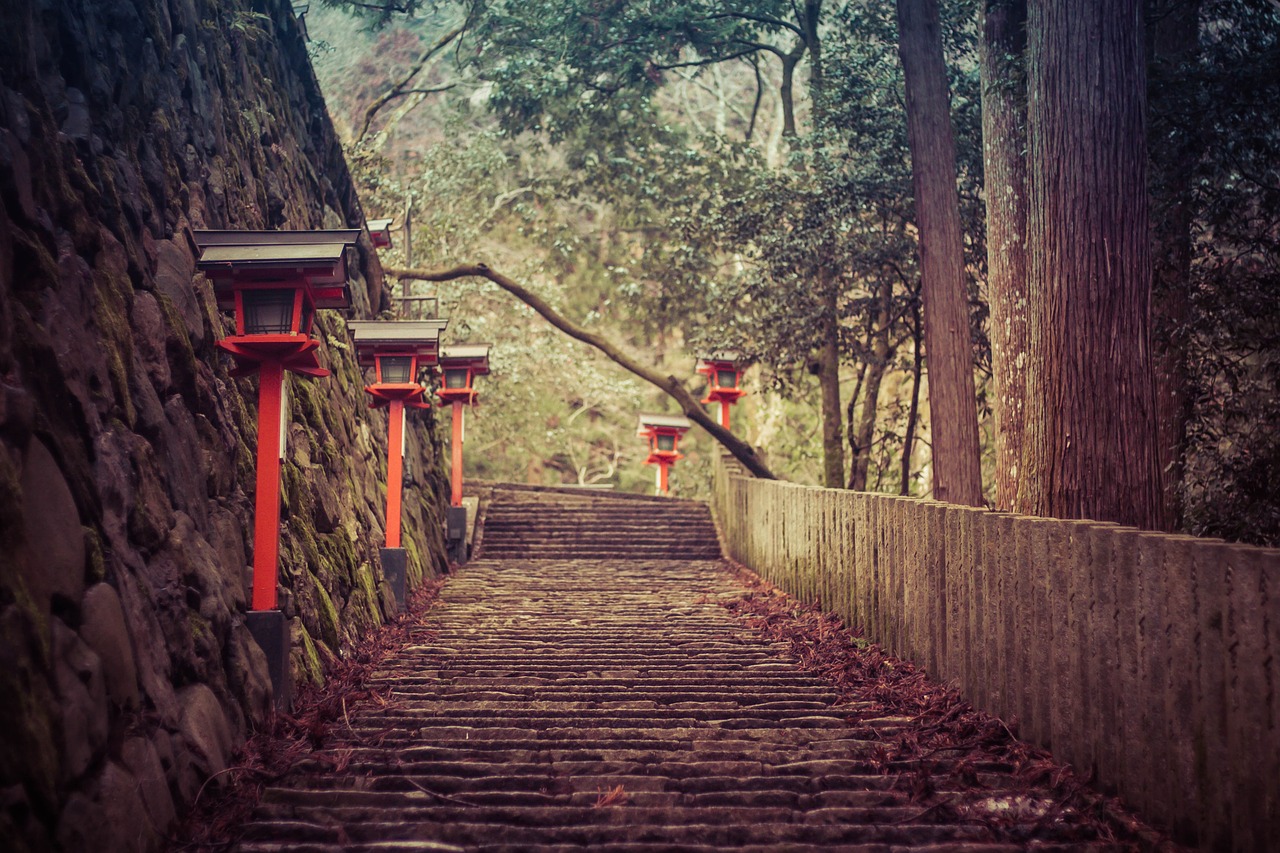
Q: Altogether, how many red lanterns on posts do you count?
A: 5